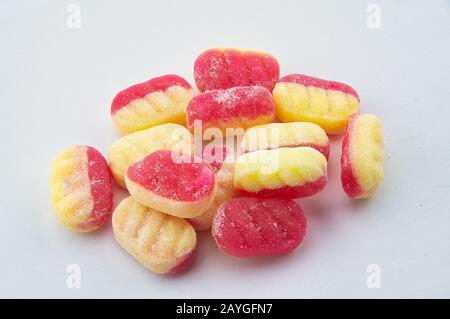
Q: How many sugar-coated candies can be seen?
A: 13